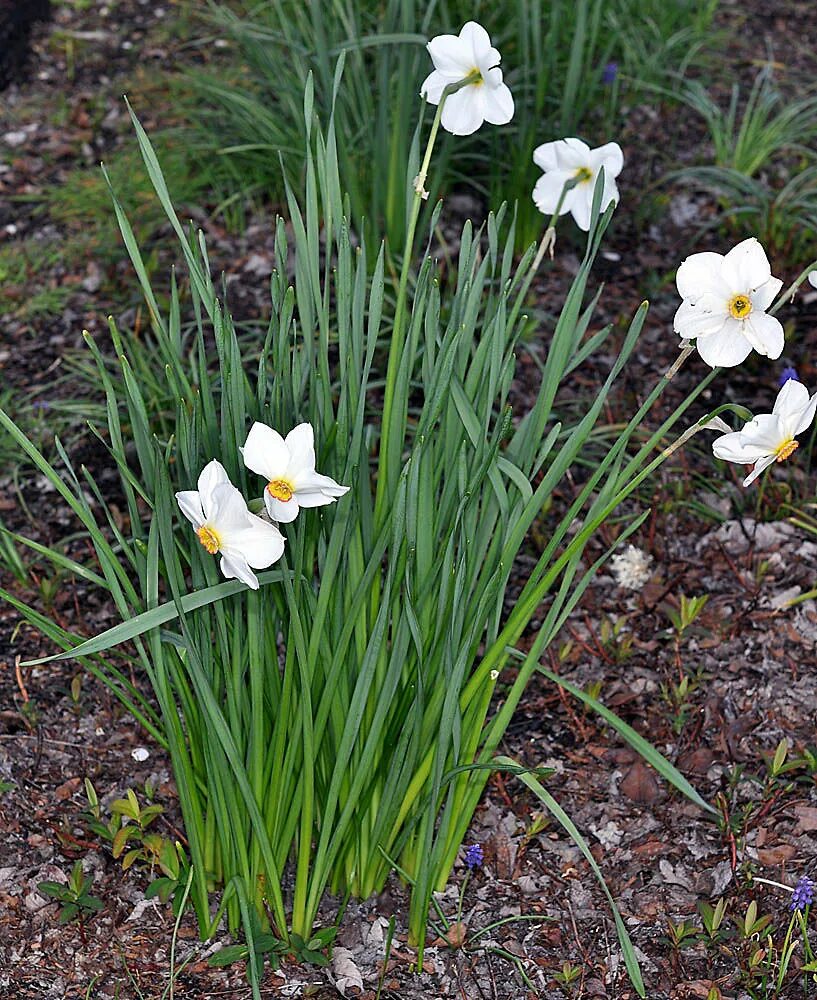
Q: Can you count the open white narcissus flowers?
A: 6